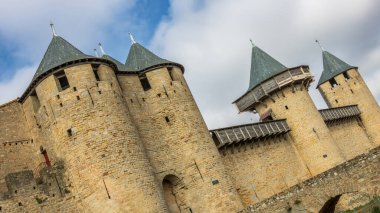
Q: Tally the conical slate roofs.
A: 4